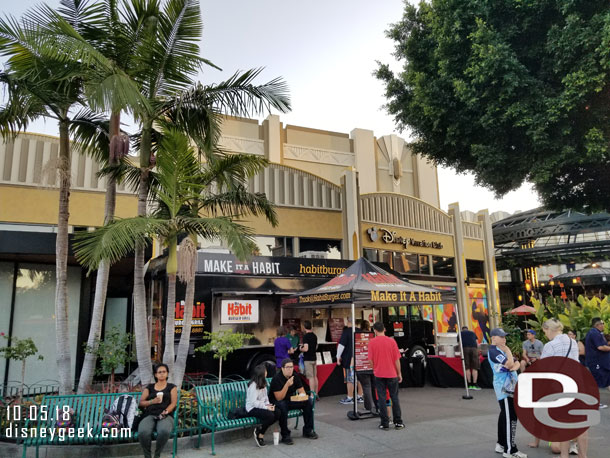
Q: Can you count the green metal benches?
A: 2